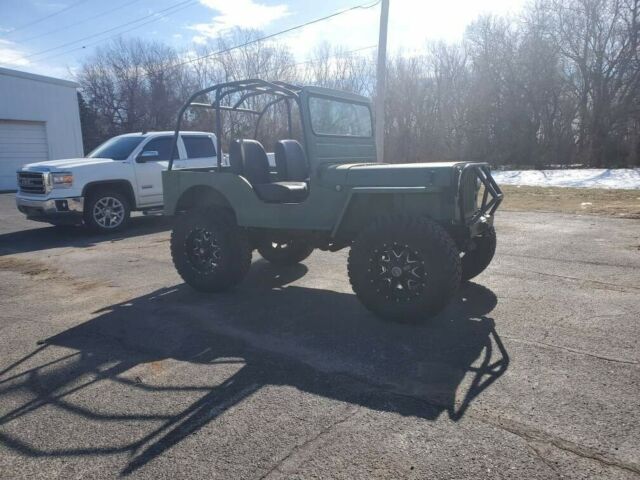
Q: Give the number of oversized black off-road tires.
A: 4